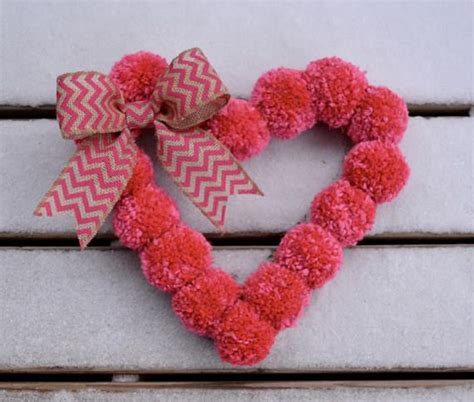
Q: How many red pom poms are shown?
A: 14